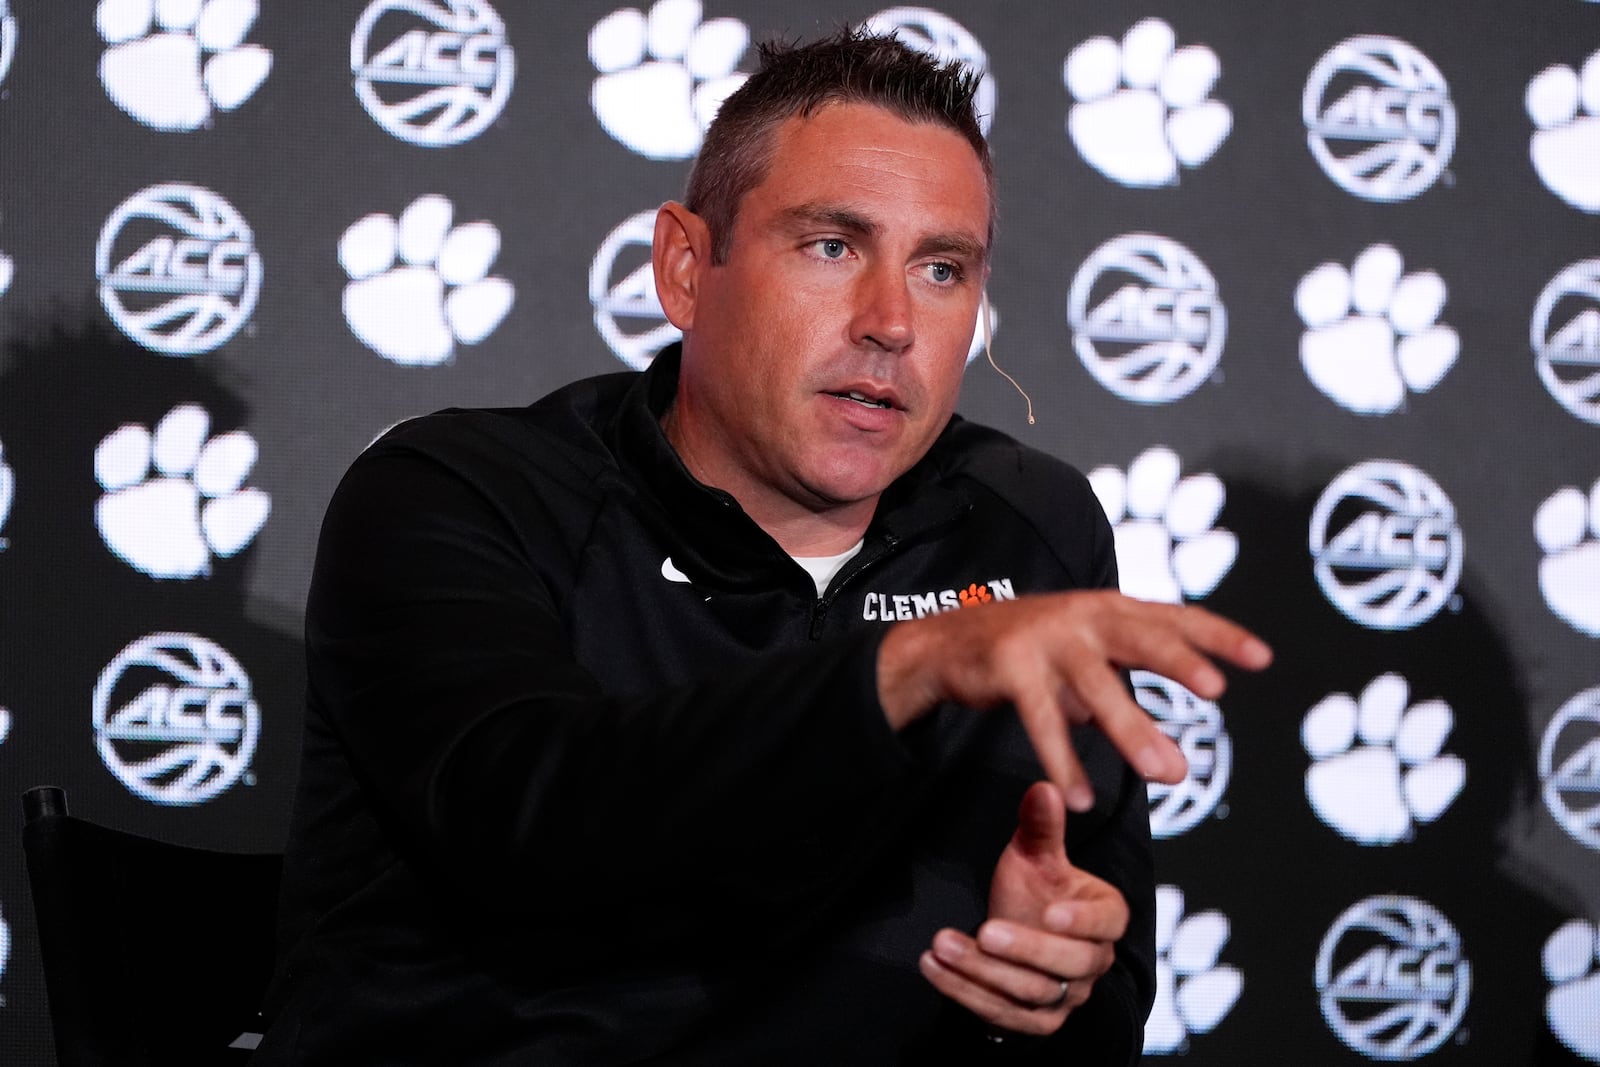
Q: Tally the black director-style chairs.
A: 1